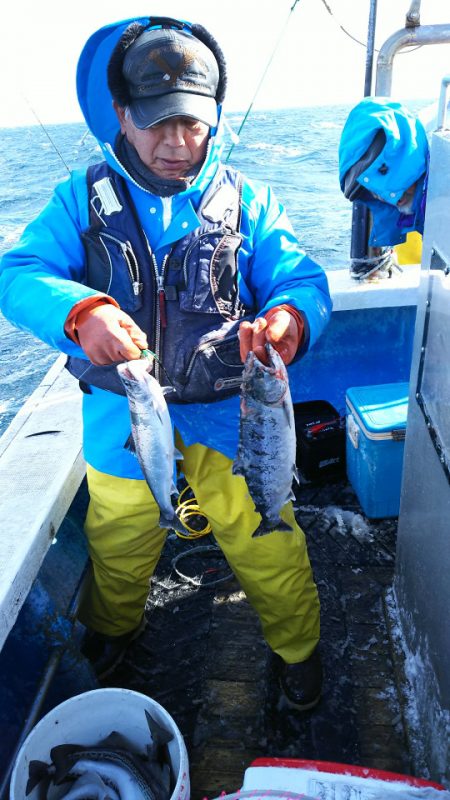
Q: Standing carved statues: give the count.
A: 0